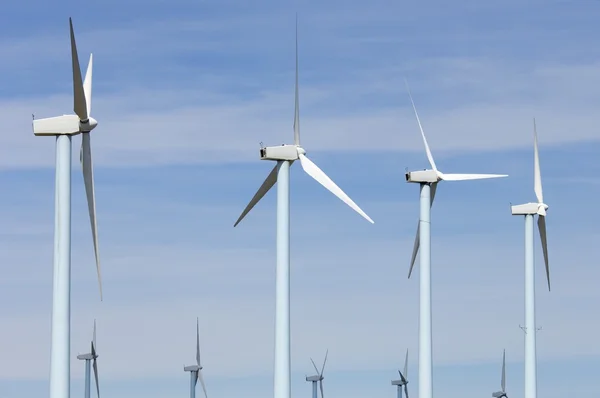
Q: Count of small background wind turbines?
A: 5